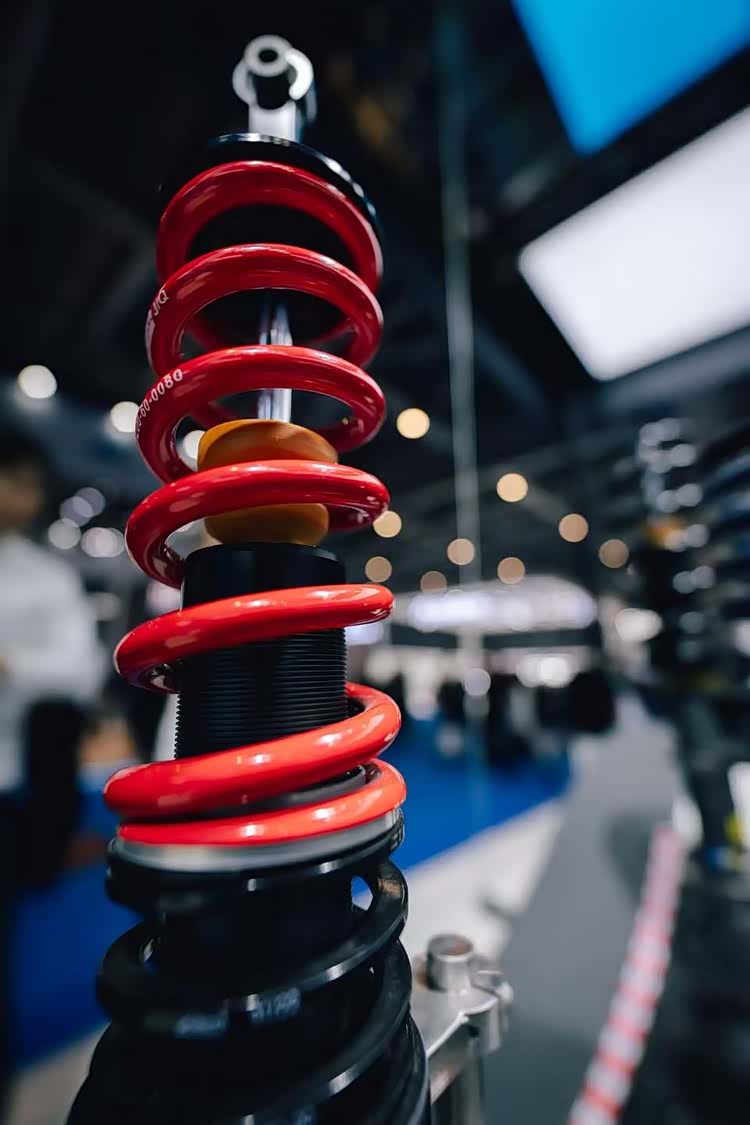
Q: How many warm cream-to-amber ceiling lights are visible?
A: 9